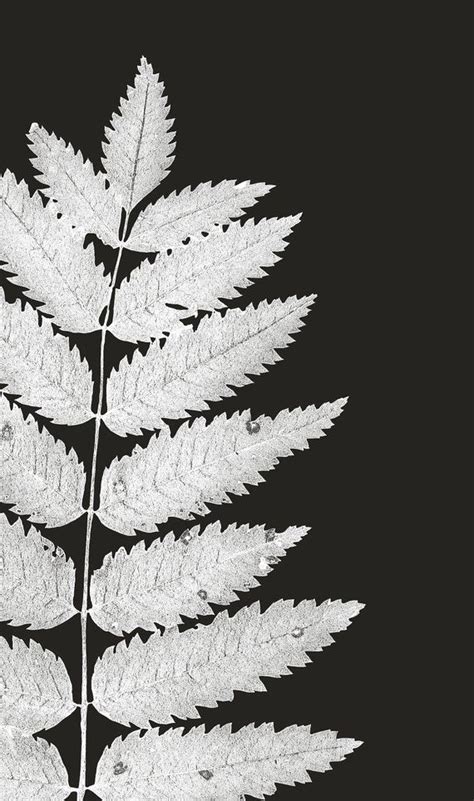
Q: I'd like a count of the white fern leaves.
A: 15